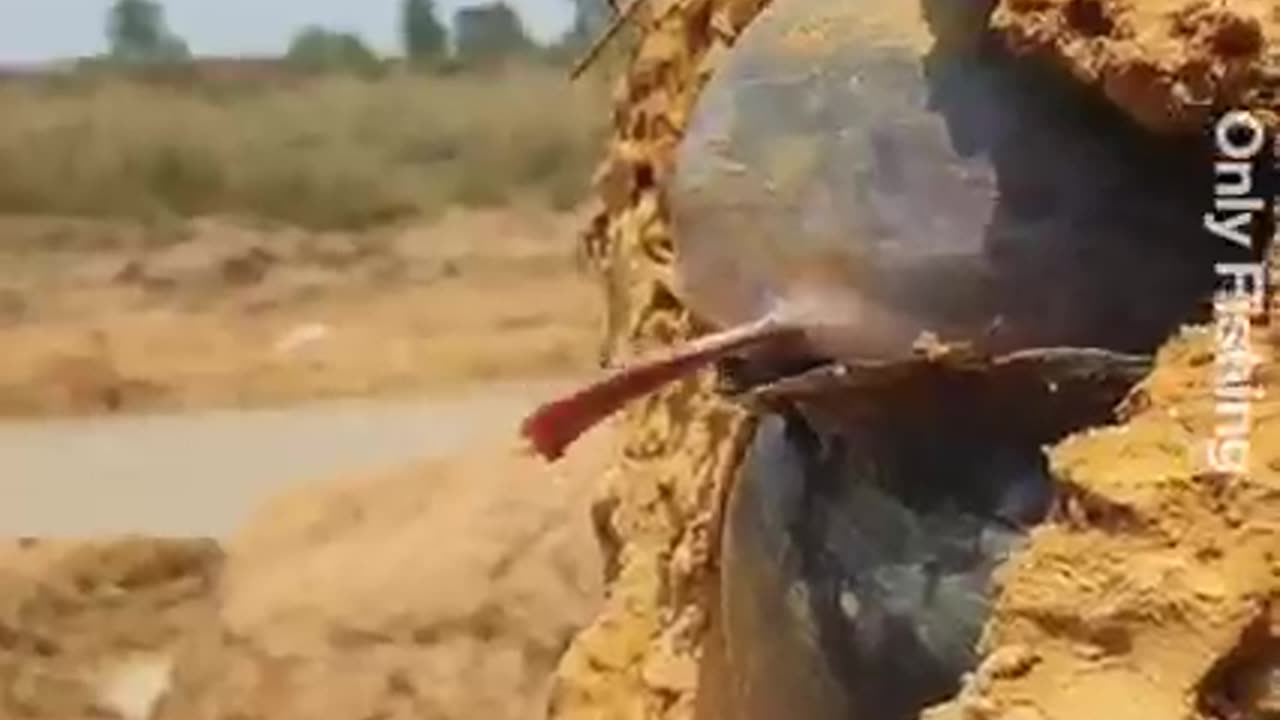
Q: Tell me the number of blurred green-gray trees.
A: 5